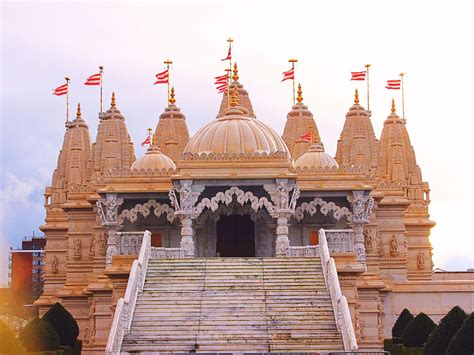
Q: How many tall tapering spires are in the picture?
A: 7